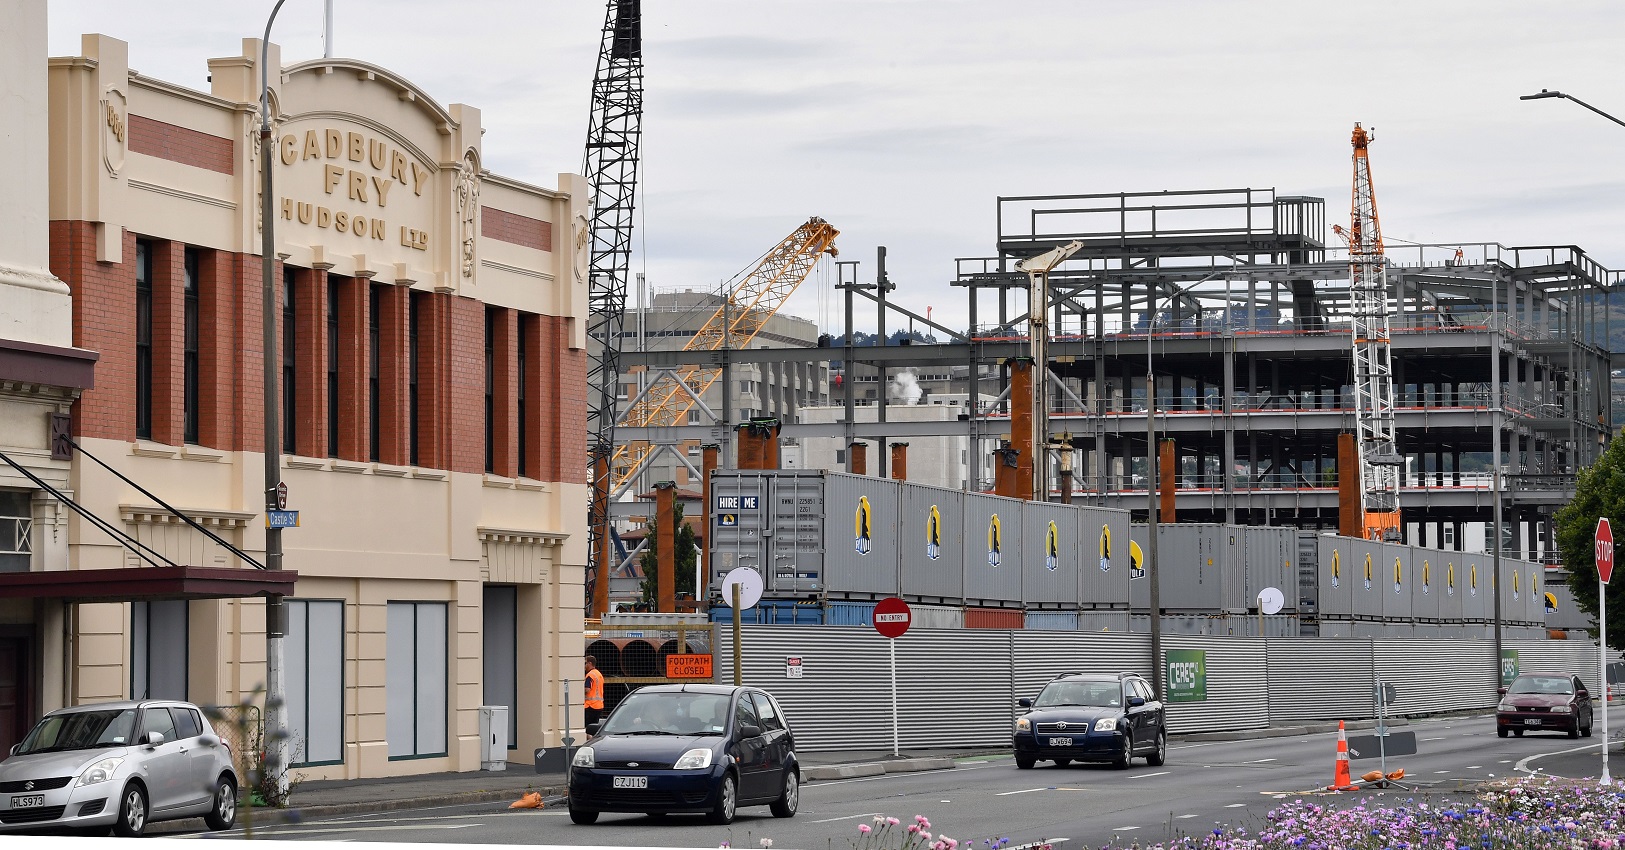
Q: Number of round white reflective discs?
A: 2